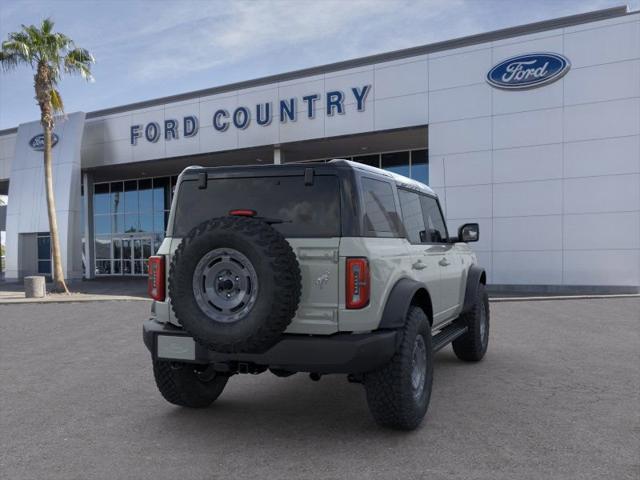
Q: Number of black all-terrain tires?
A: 4